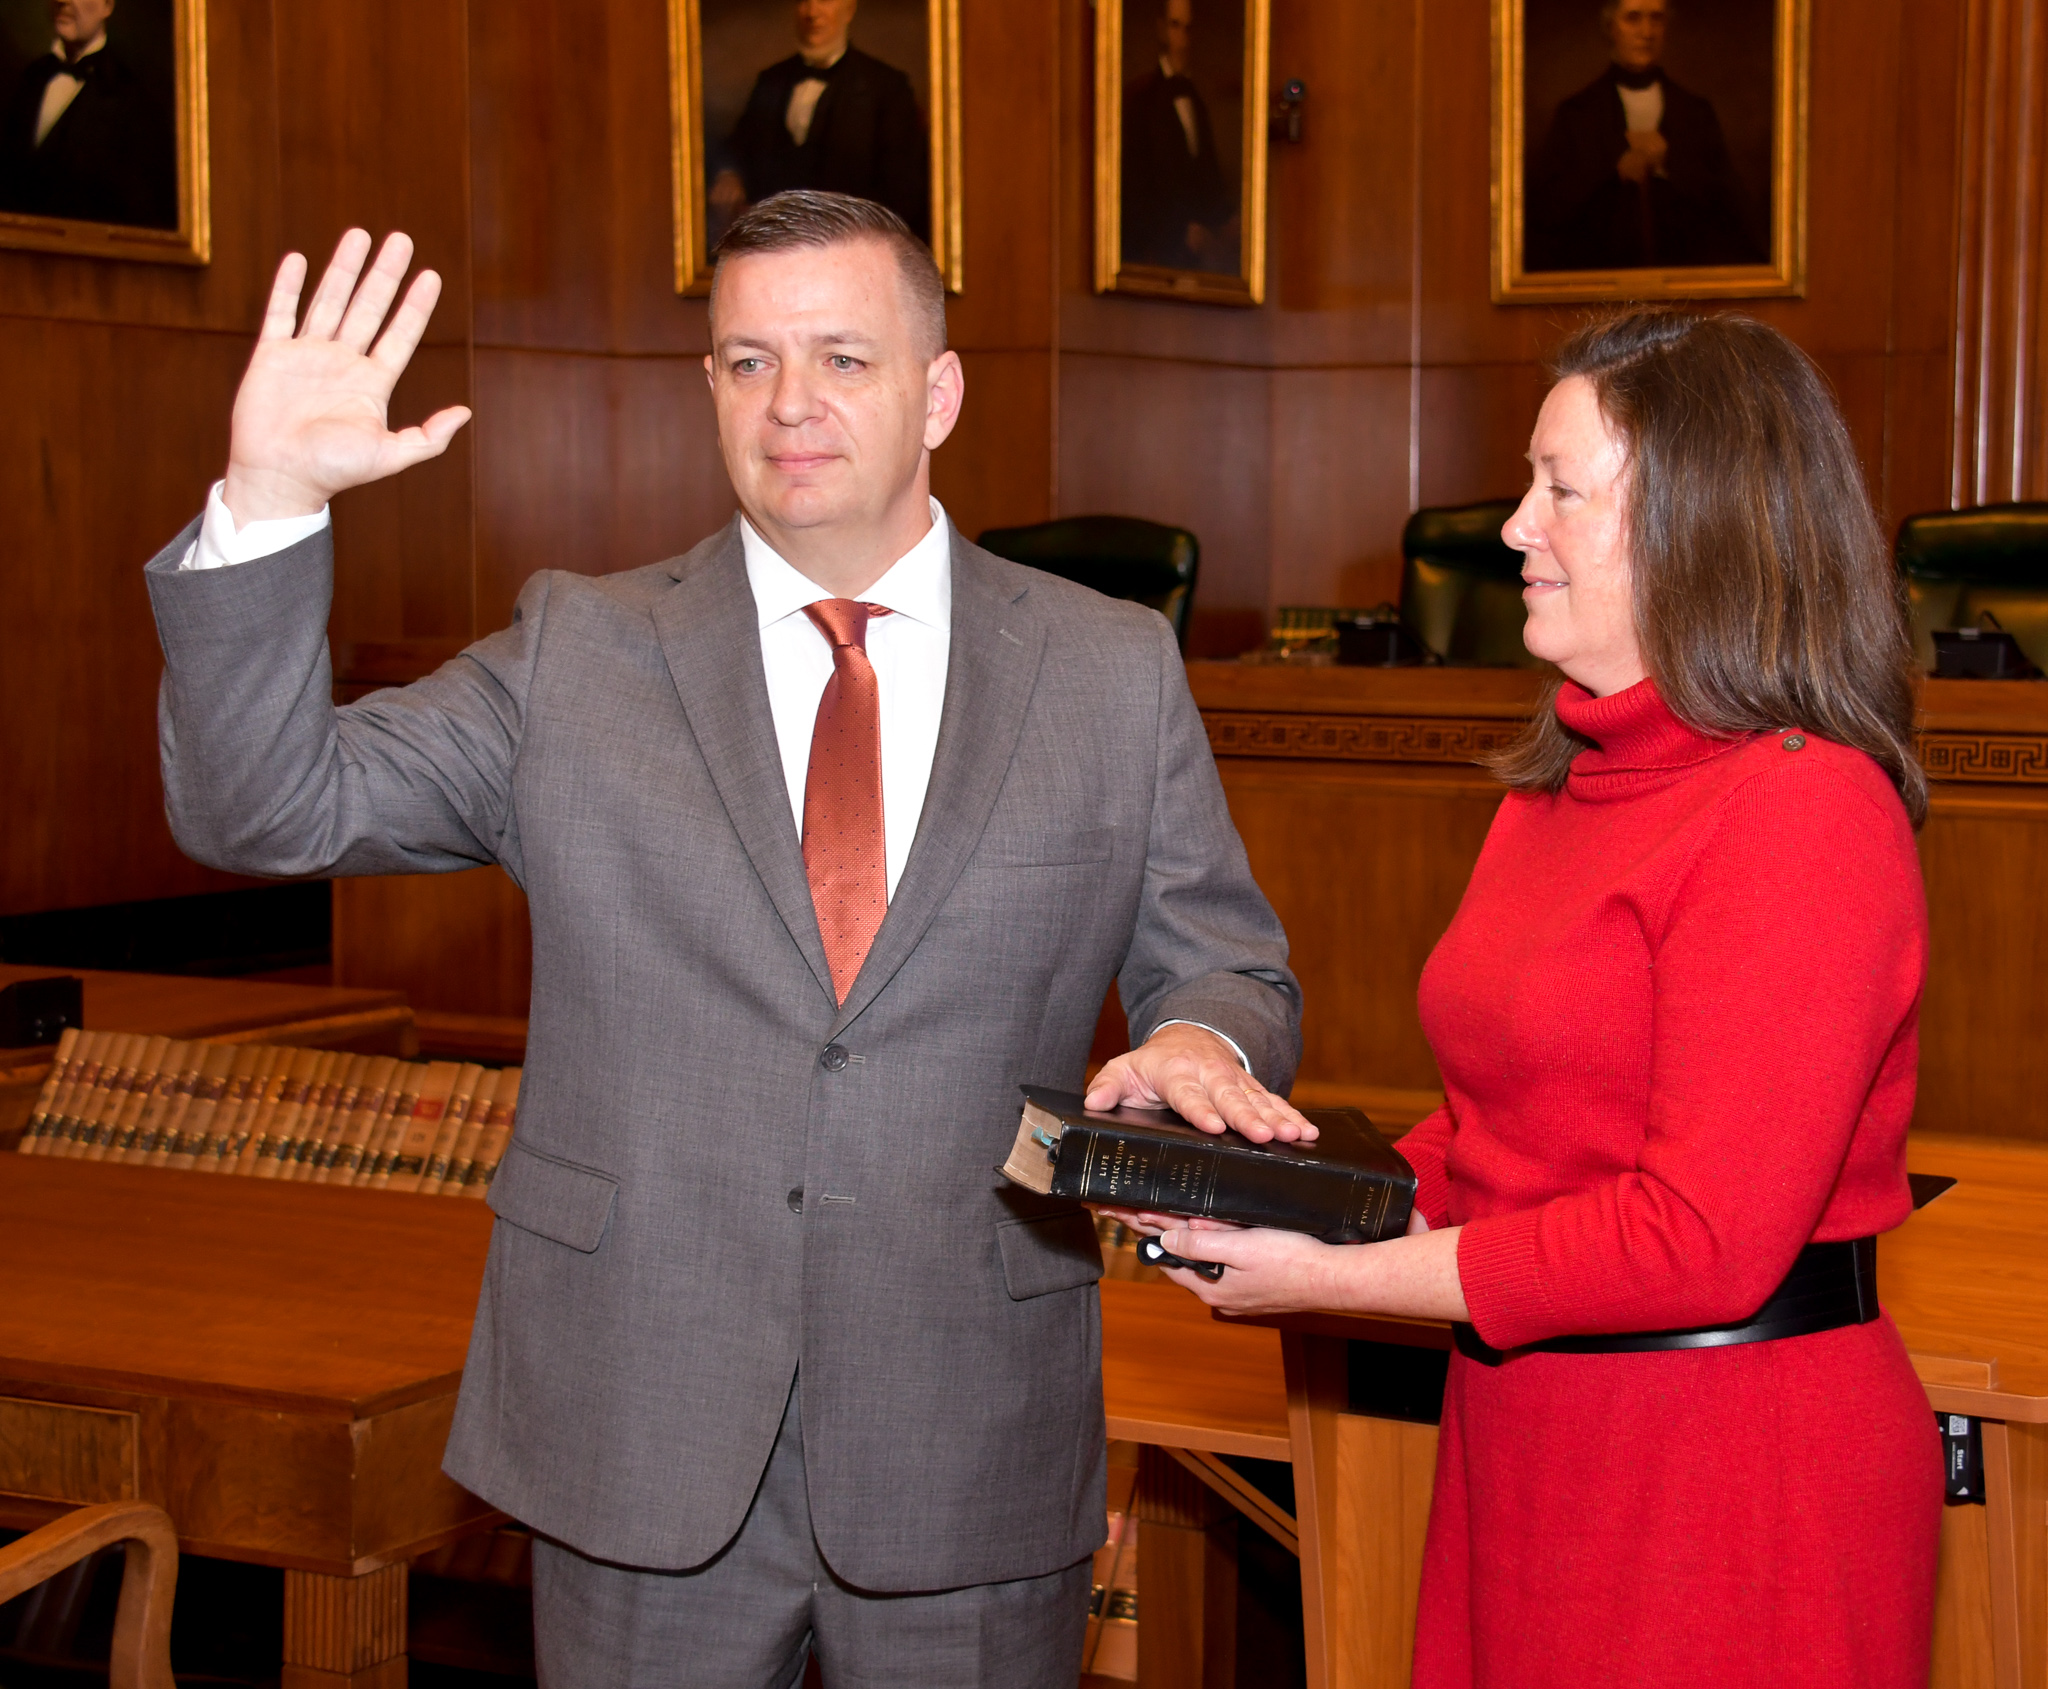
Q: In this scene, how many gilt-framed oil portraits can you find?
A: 4